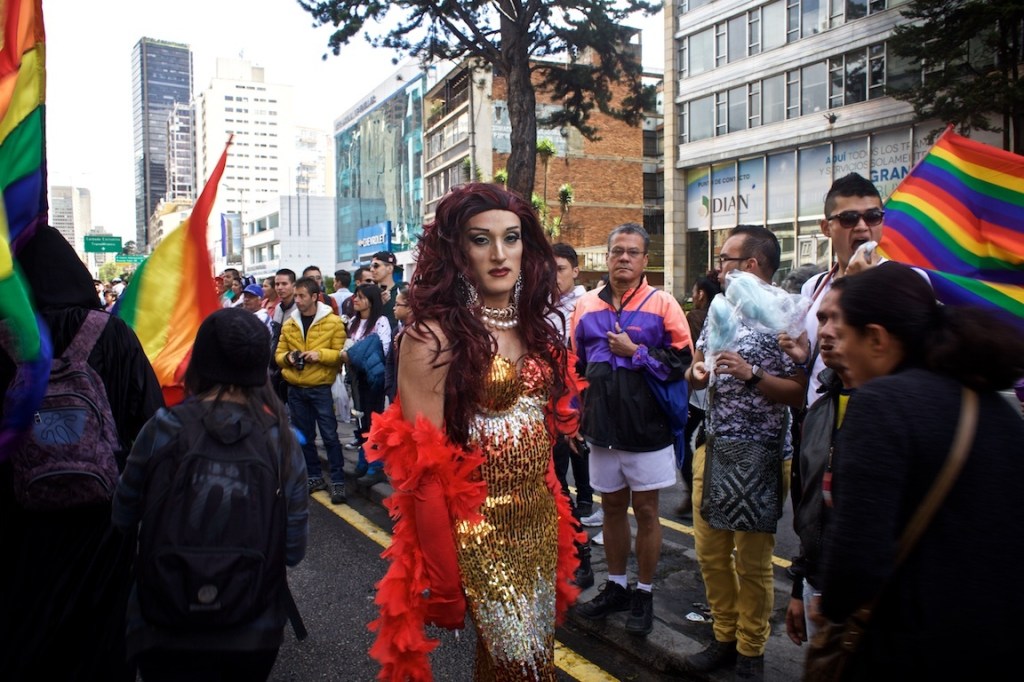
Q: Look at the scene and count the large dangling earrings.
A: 2